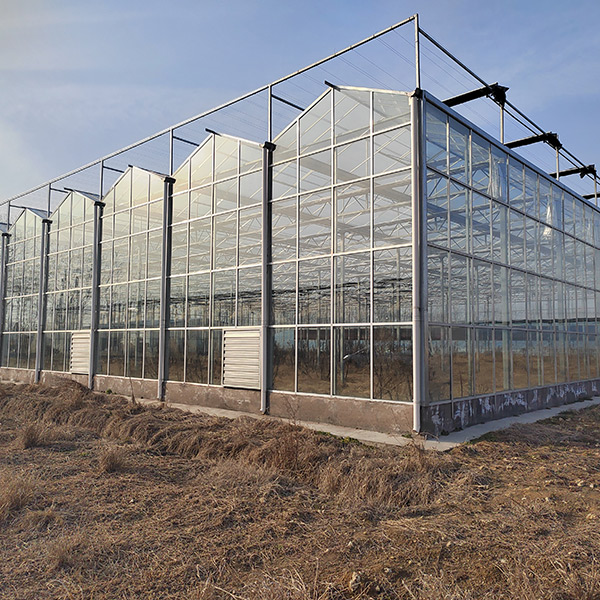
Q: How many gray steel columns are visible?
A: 6